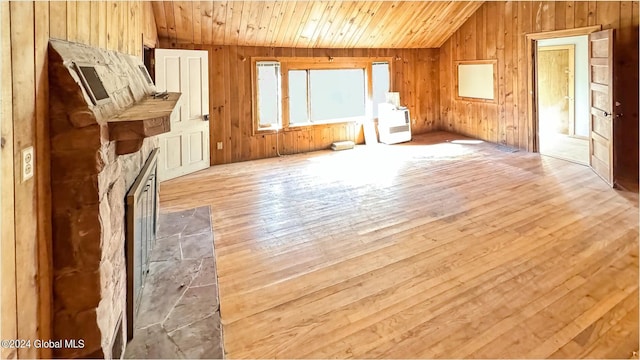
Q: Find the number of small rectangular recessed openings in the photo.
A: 2